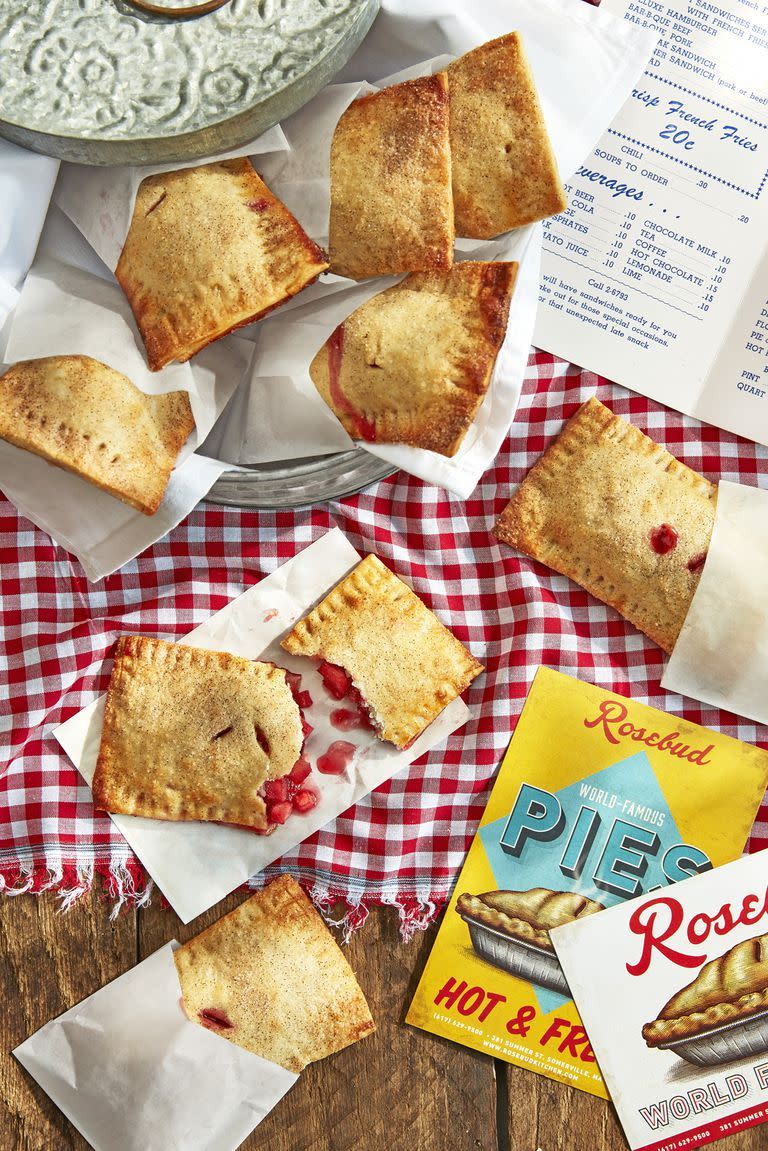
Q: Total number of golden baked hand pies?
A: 8